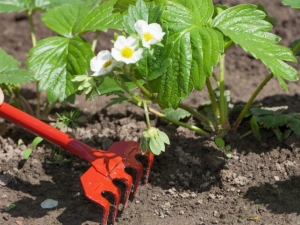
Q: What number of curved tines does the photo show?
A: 5